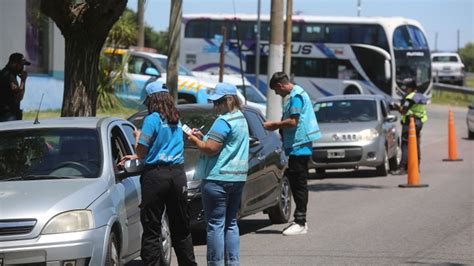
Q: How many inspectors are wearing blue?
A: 3